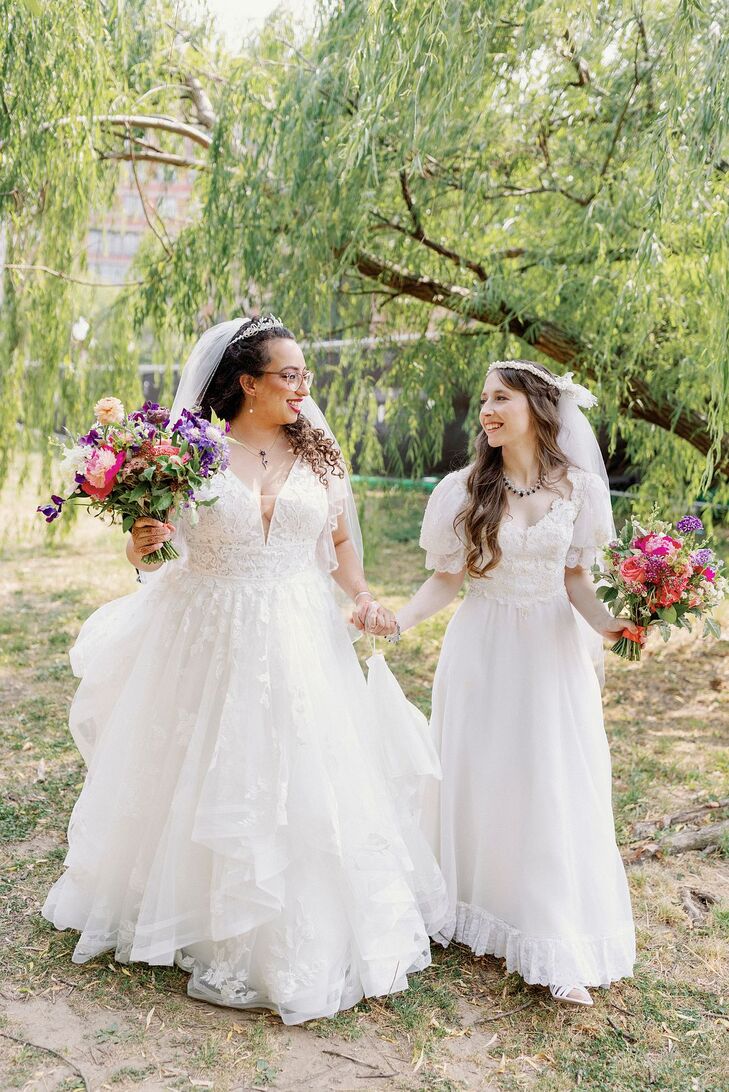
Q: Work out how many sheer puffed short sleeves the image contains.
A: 2